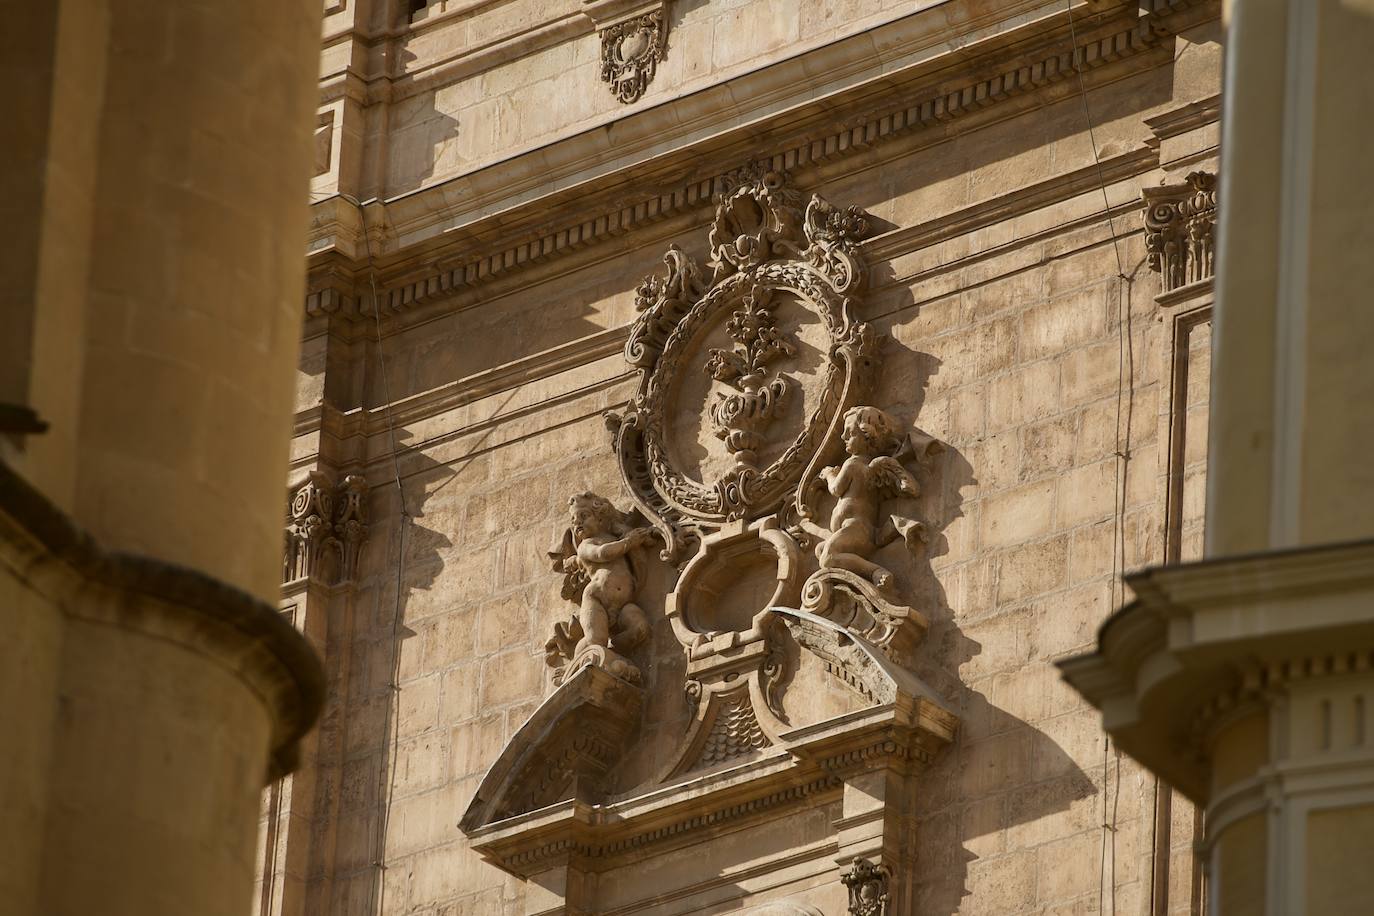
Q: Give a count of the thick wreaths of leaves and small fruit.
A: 1